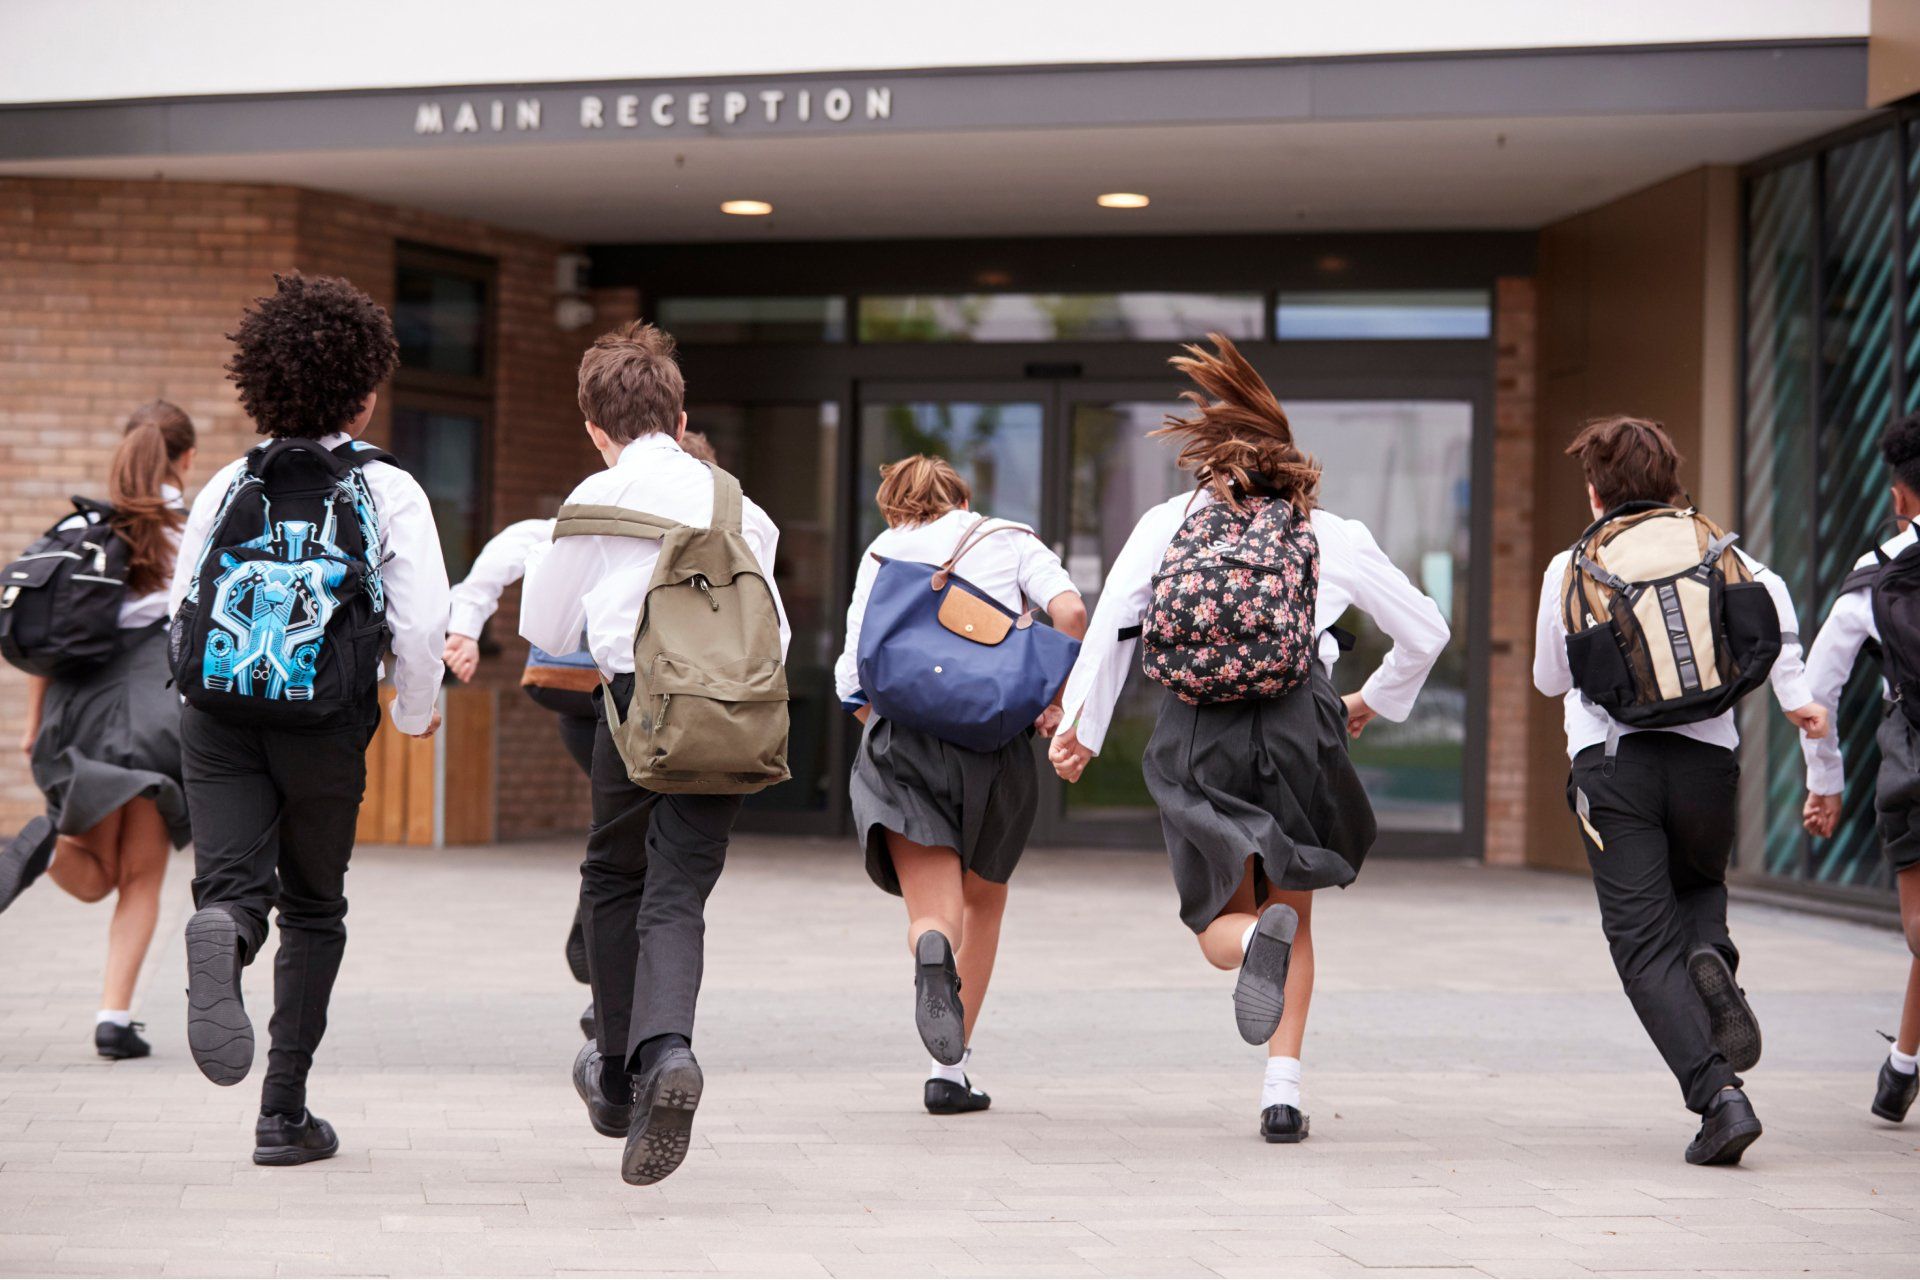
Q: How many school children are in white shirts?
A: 8